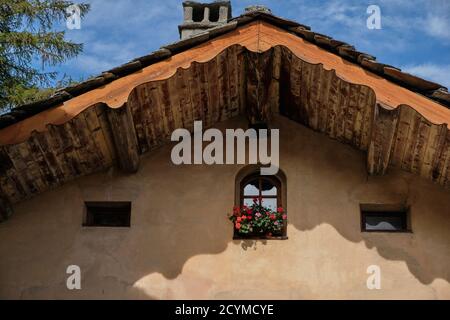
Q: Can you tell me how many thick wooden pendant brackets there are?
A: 3